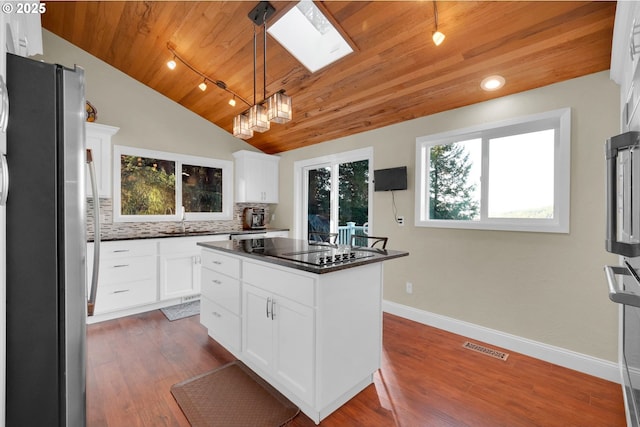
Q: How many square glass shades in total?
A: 3